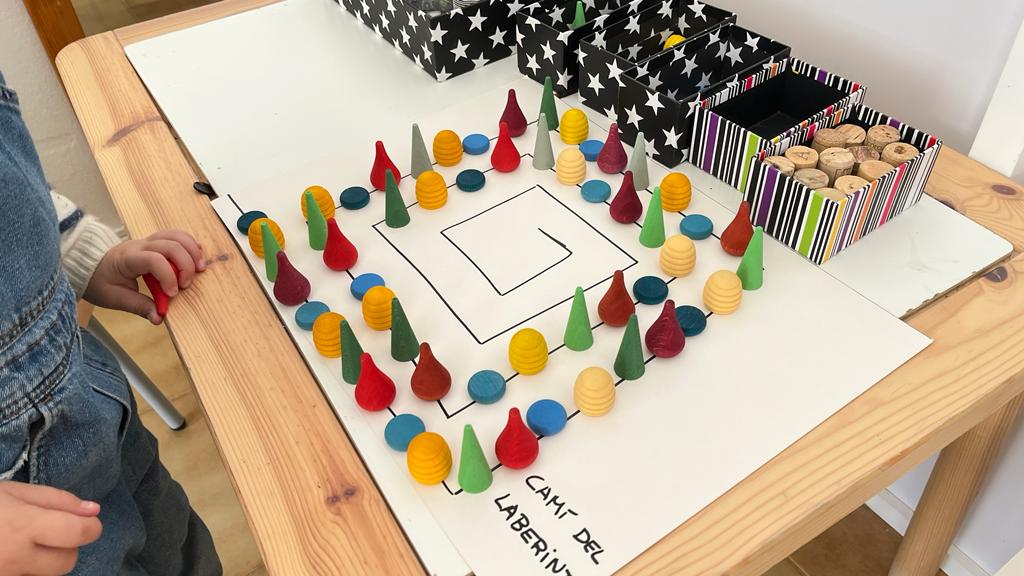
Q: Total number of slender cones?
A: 15